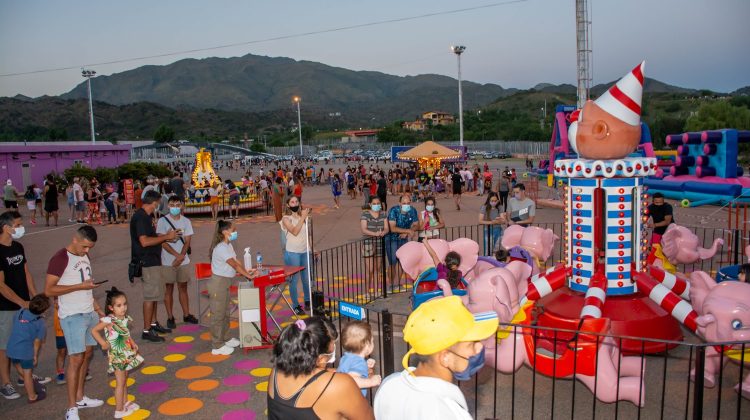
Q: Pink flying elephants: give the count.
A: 5